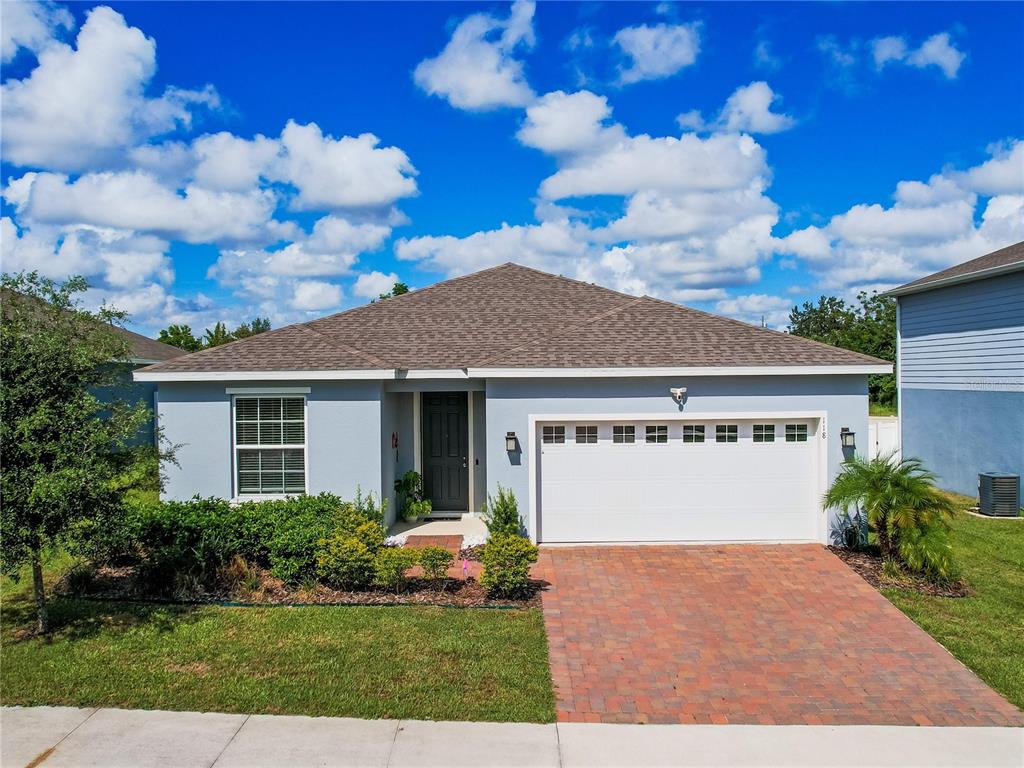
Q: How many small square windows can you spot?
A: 8